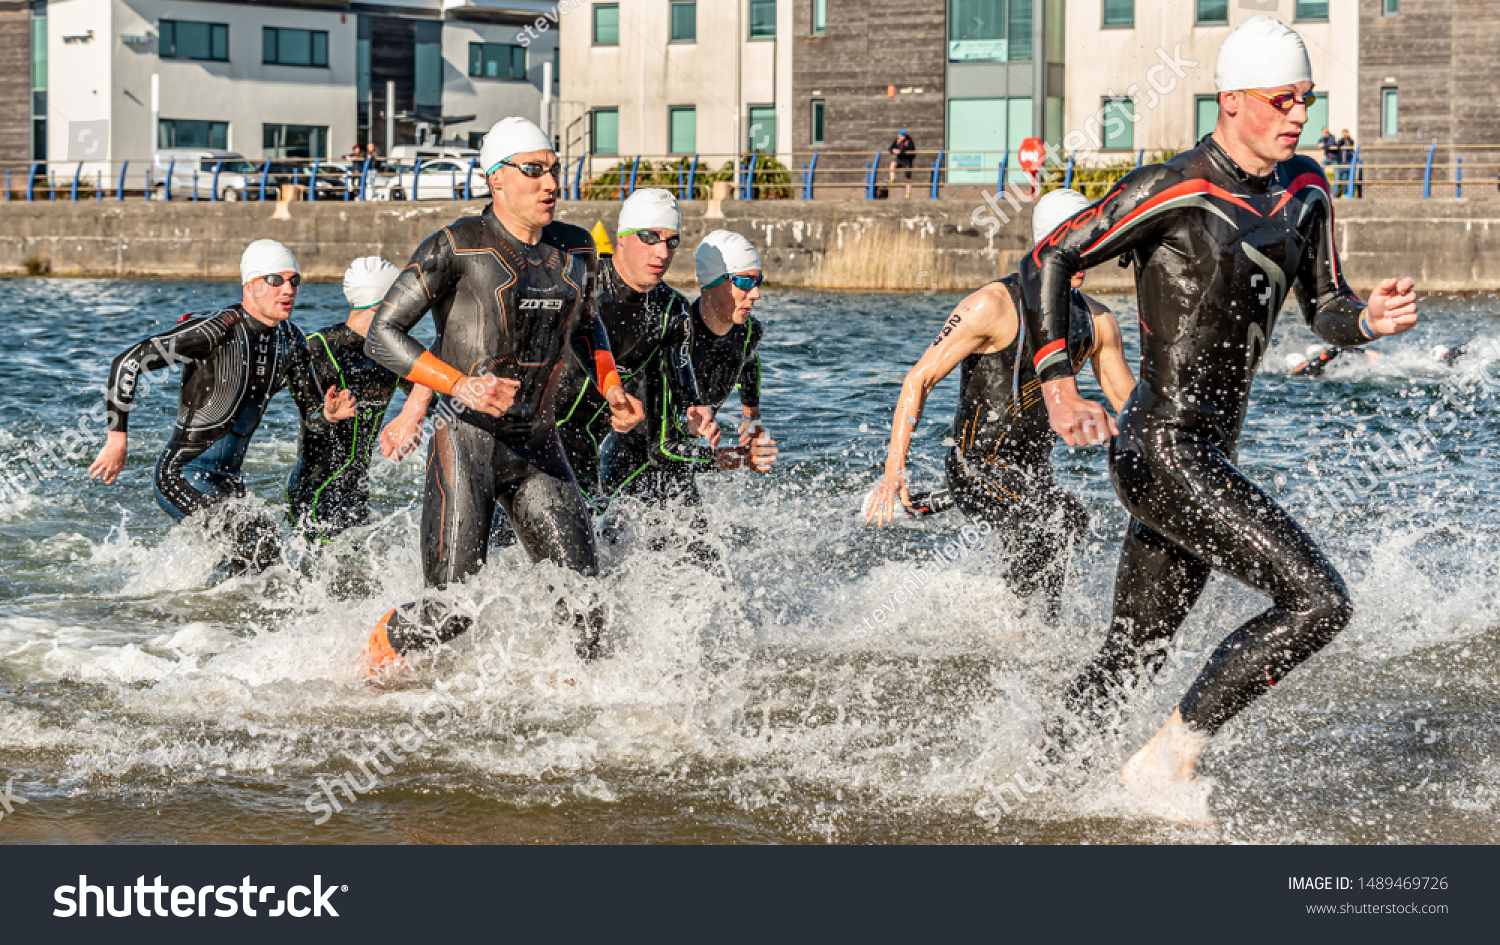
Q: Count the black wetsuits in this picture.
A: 7